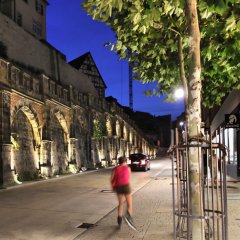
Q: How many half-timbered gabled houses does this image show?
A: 1